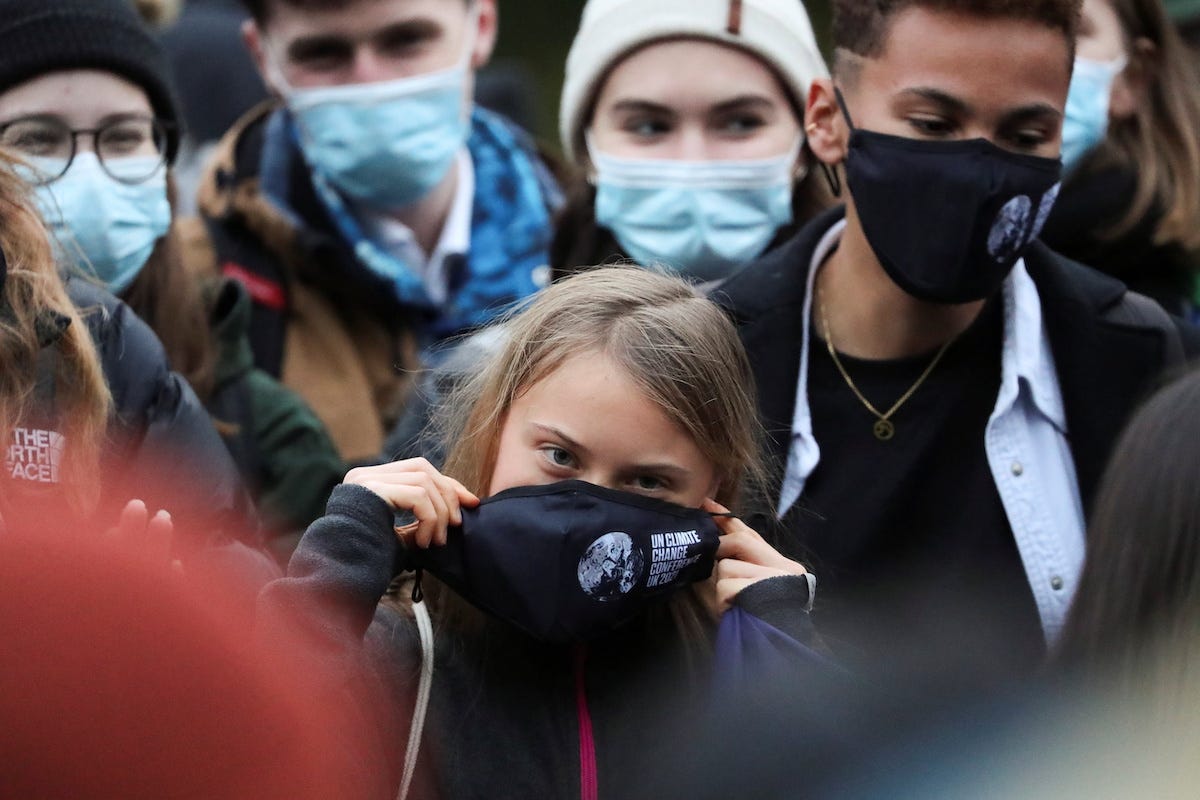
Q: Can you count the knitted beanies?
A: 2